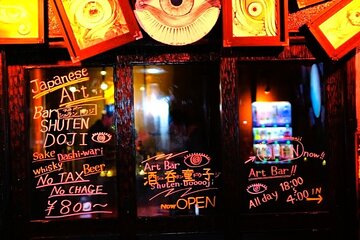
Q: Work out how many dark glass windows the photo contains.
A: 3